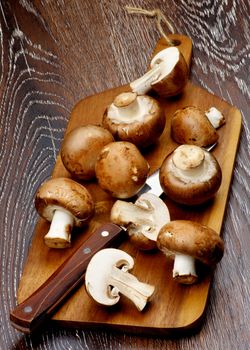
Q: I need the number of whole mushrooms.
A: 7